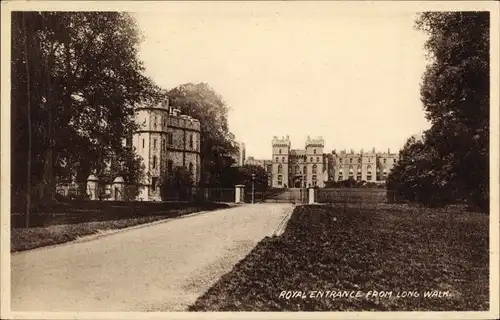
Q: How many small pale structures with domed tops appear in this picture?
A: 2